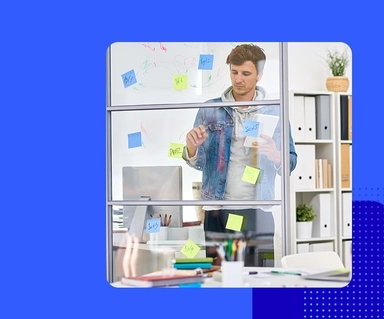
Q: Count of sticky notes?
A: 10